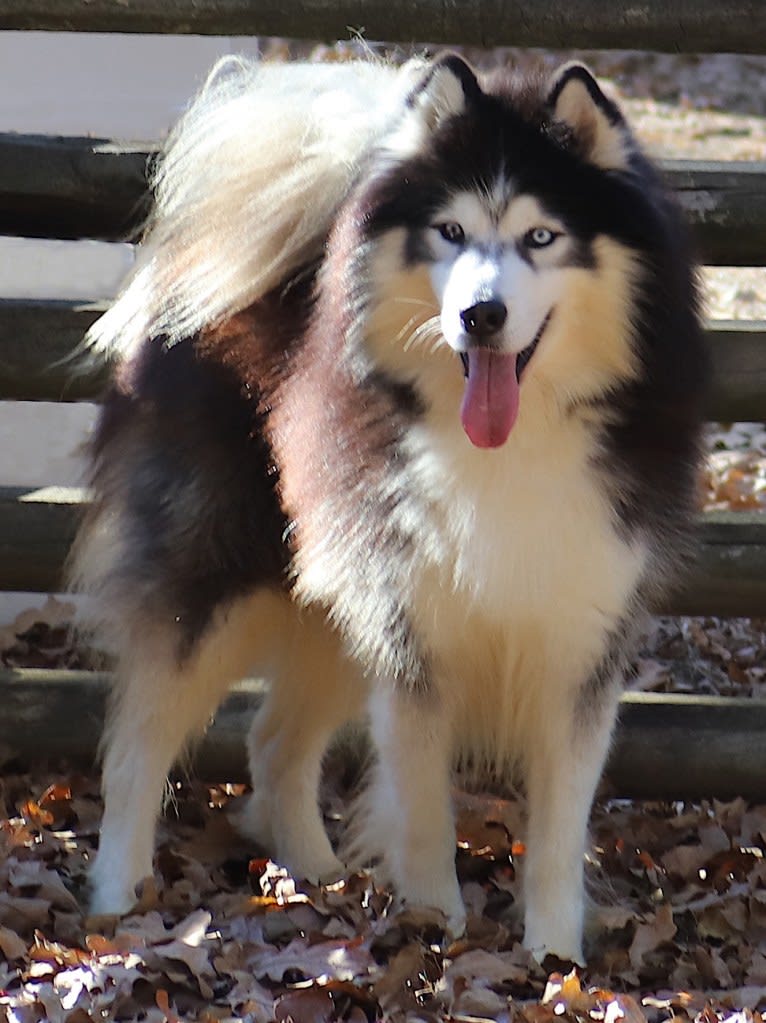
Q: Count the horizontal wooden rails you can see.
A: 5